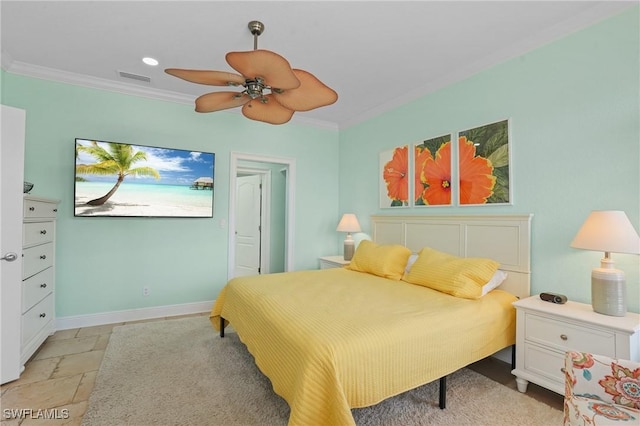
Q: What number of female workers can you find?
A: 0